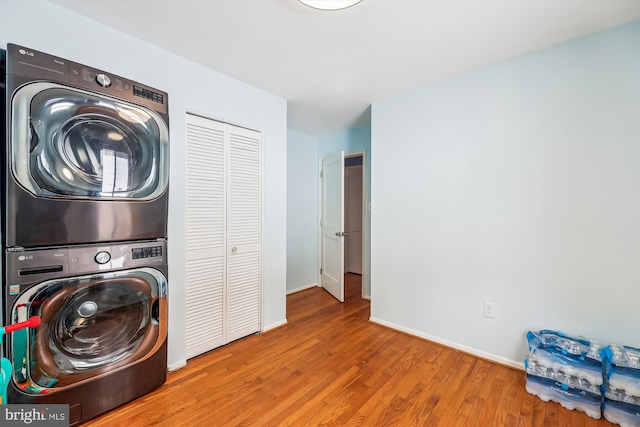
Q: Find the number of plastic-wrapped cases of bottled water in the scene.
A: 4